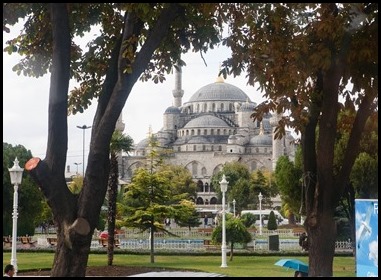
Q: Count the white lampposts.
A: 4